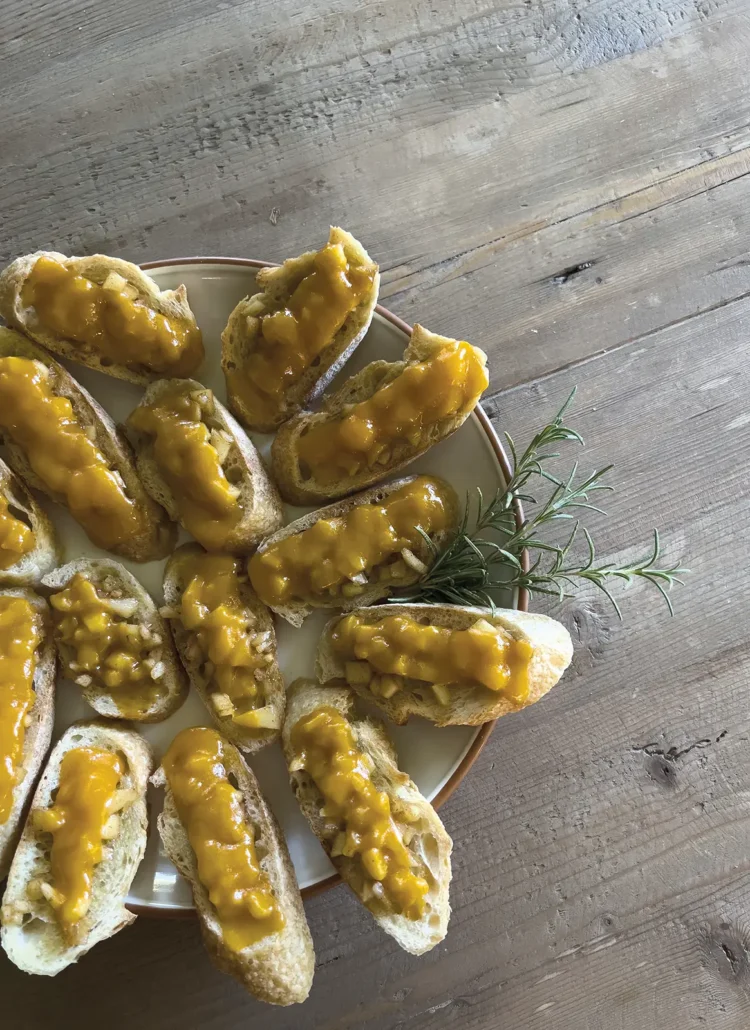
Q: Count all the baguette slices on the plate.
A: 14